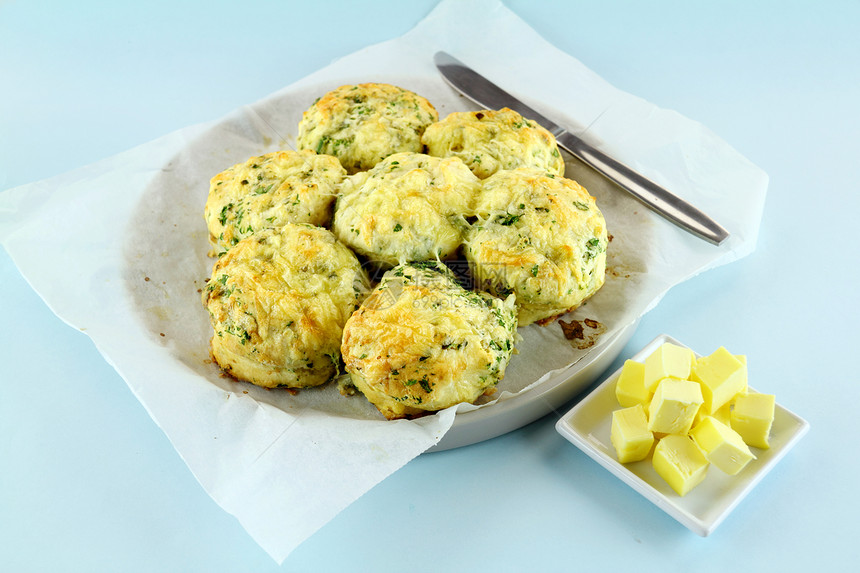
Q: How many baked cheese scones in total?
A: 7